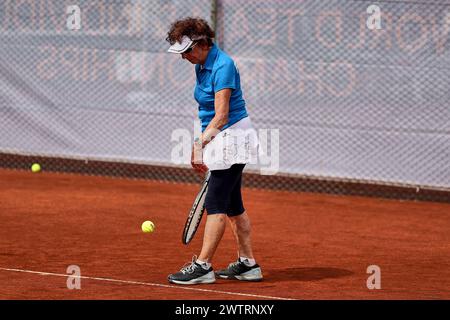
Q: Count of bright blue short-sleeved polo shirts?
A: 1